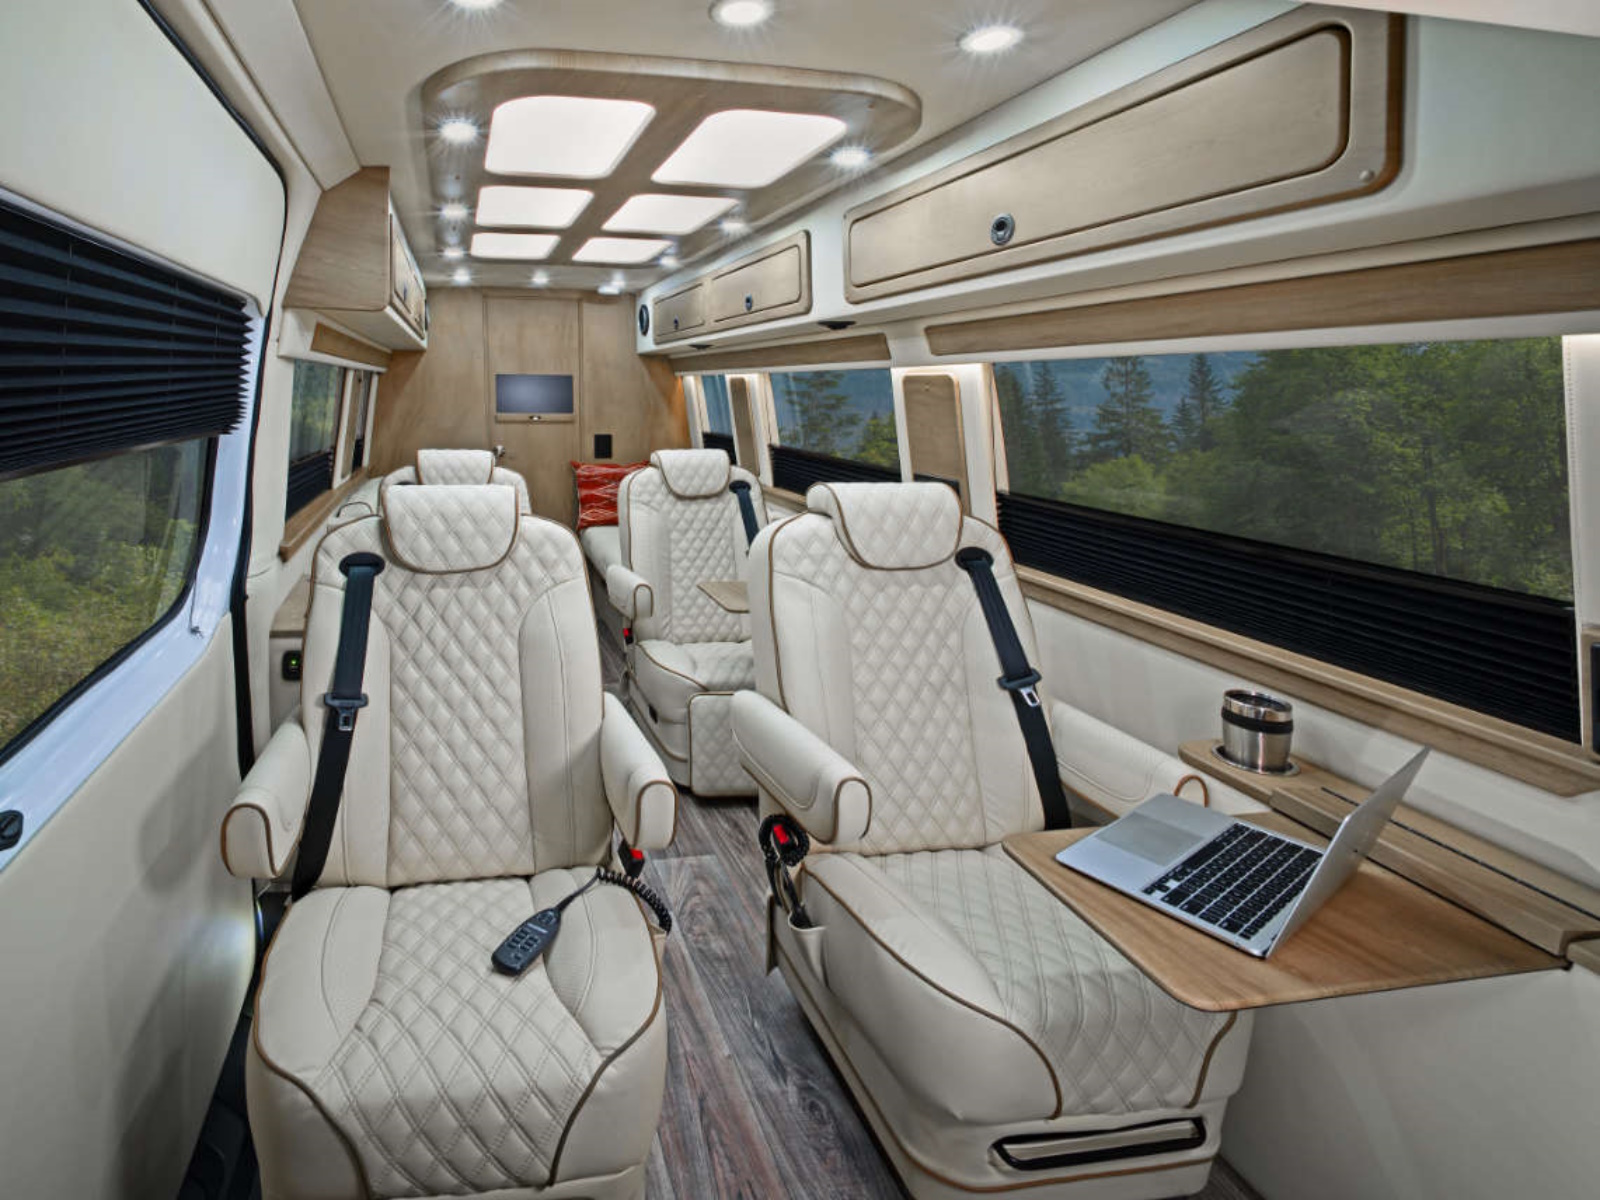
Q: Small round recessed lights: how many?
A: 12